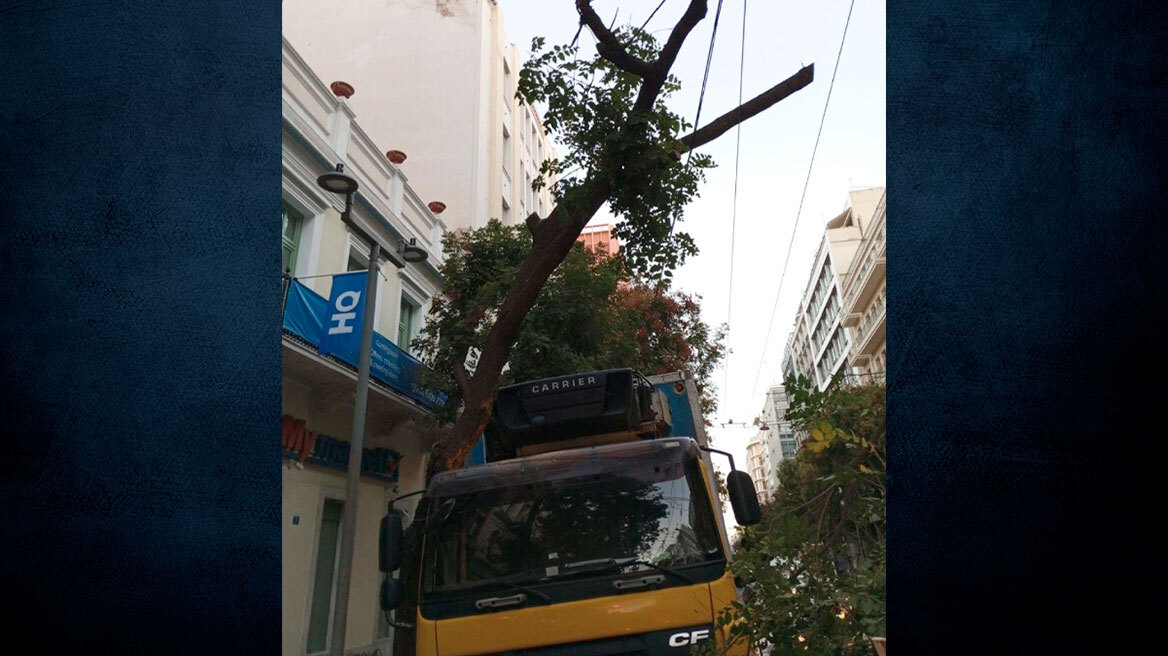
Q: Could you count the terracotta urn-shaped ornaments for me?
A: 3